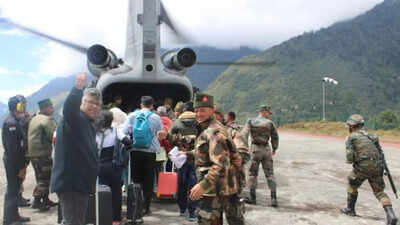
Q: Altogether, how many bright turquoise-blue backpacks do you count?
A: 1